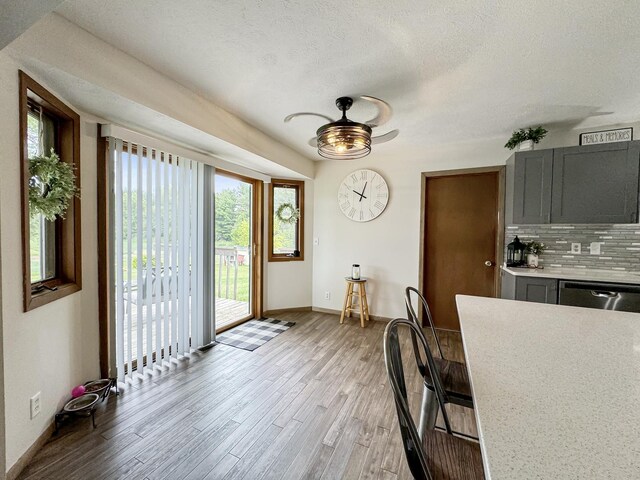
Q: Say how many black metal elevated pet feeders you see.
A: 1